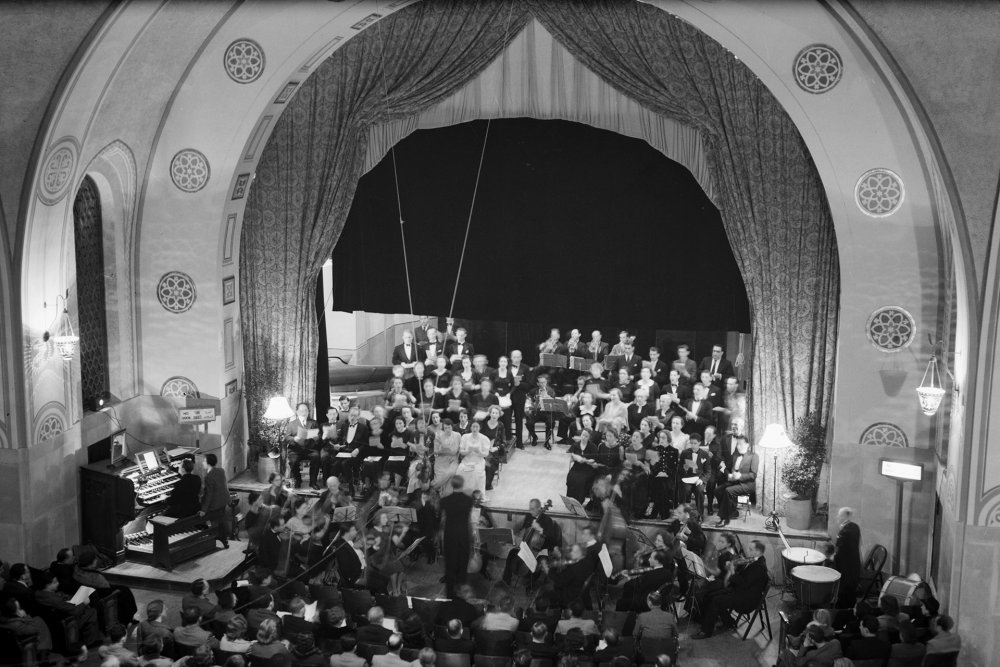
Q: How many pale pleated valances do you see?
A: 1